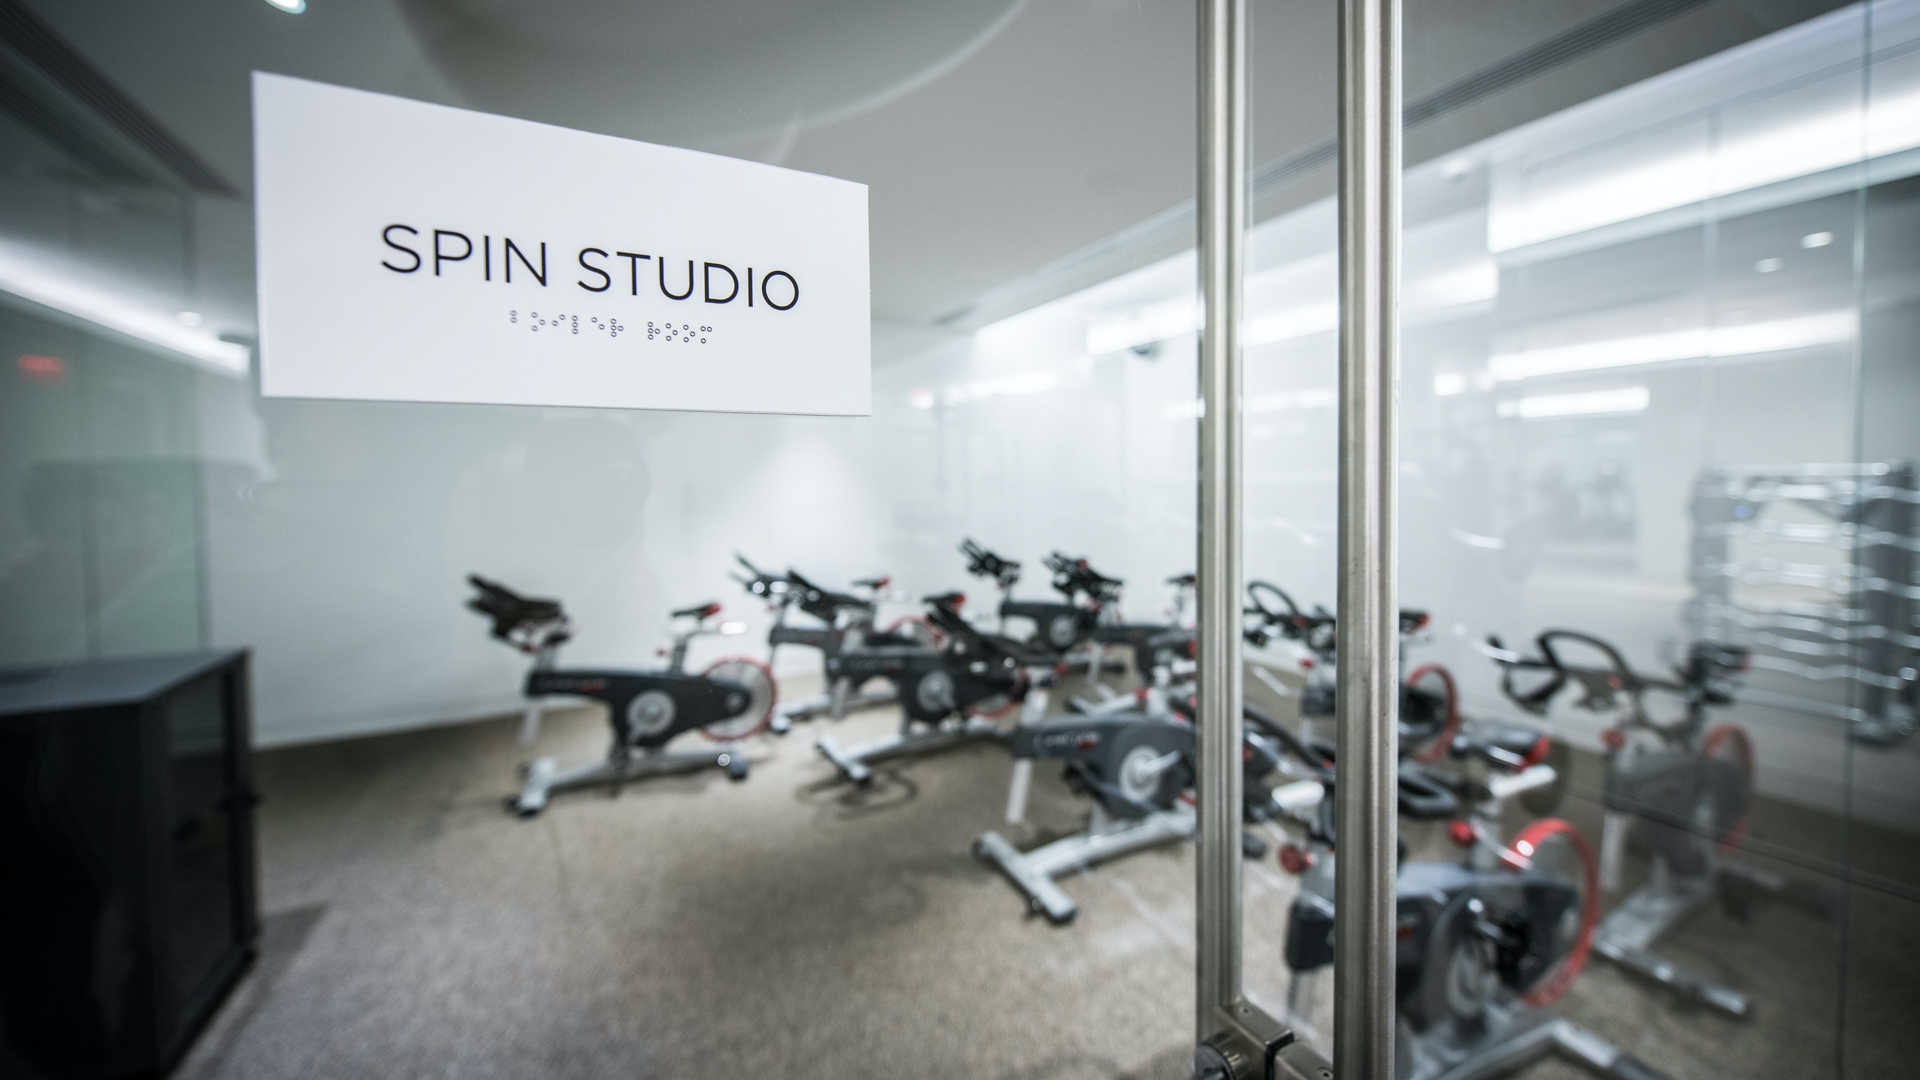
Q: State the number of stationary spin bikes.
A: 9